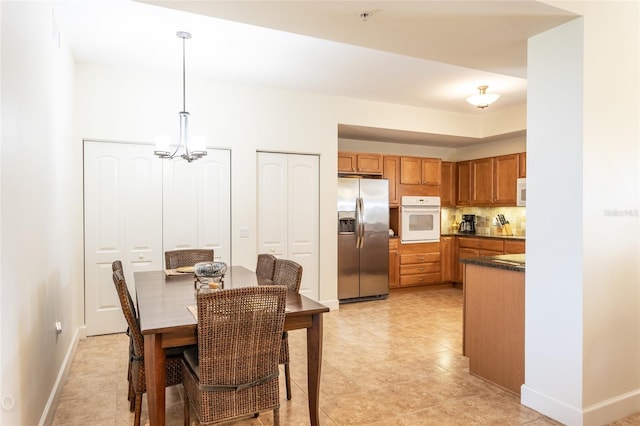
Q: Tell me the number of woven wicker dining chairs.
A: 6